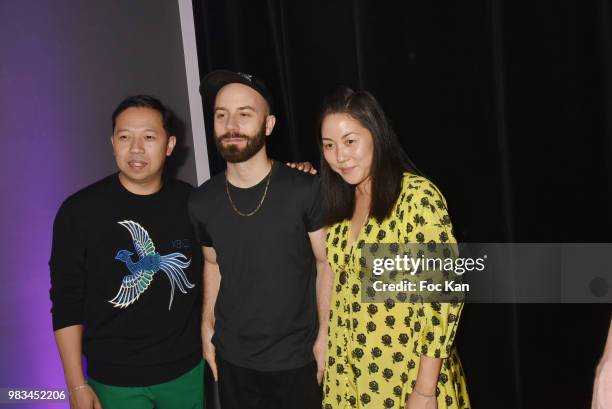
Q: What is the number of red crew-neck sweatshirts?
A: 0